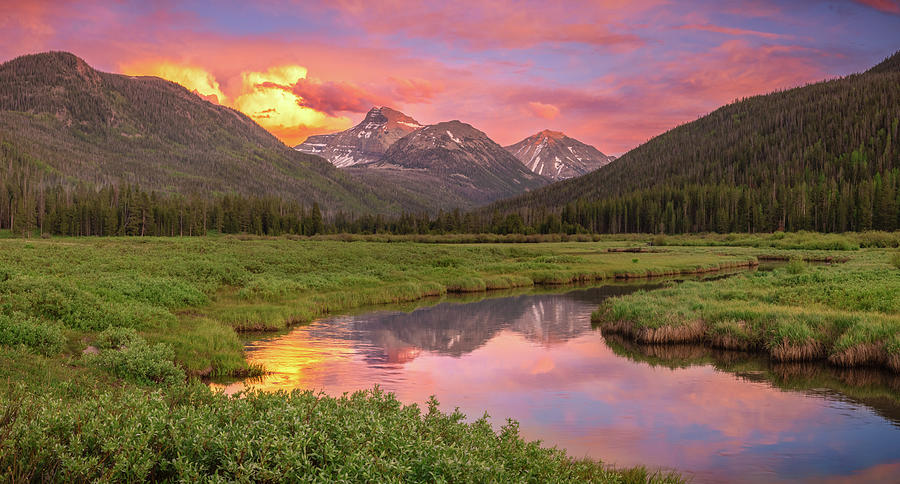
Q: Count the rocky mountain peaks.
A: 3